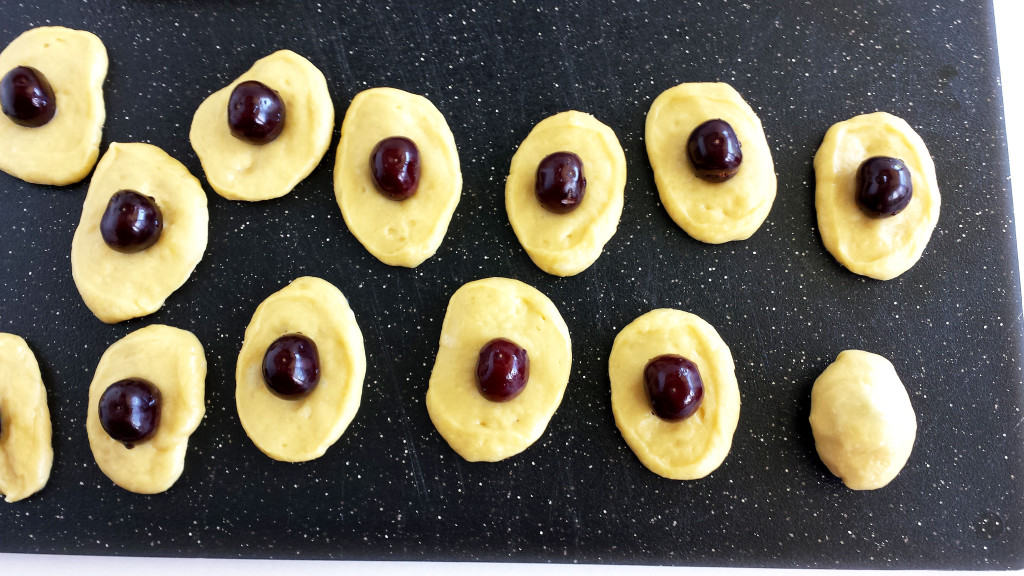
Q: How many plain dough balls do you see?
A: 1